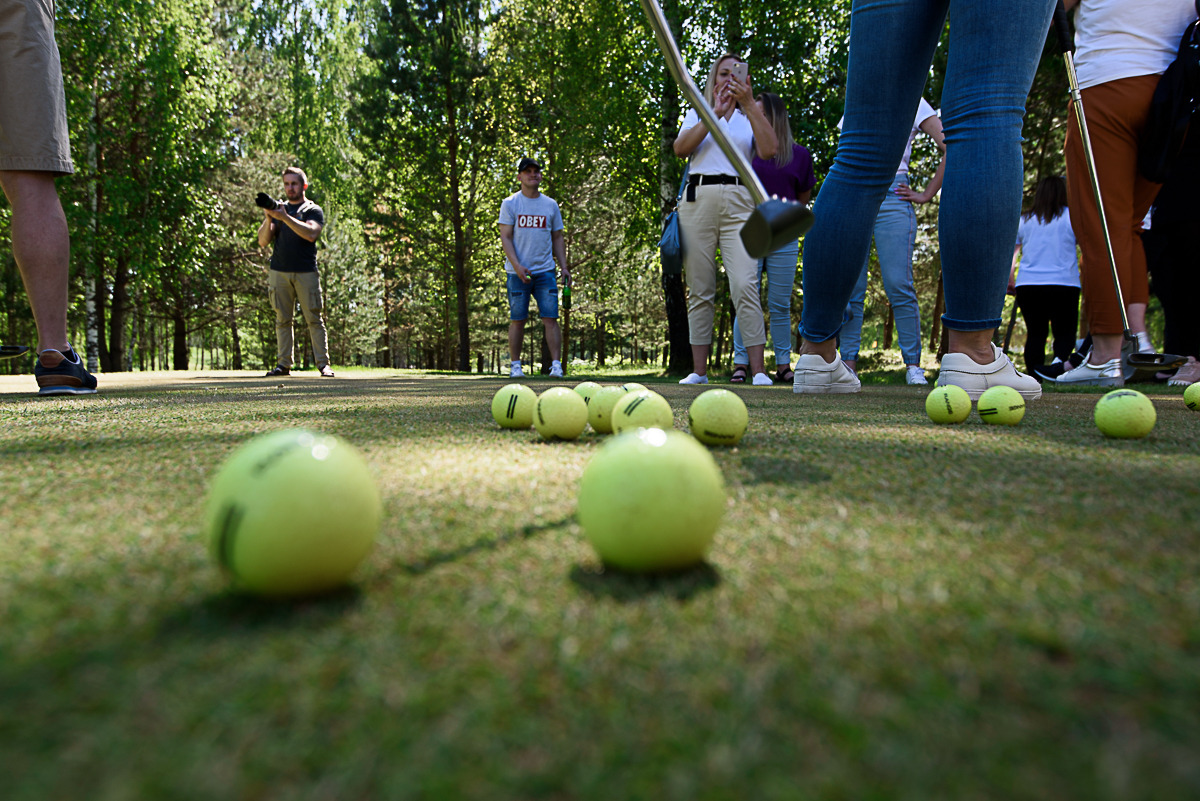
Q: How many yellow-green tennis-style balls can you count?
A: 13